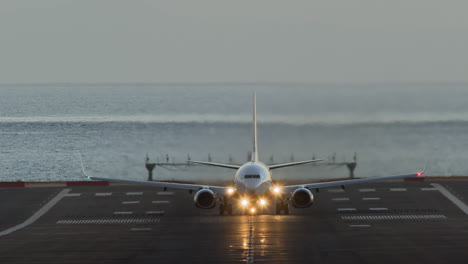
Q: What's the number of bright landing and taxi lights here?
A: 5